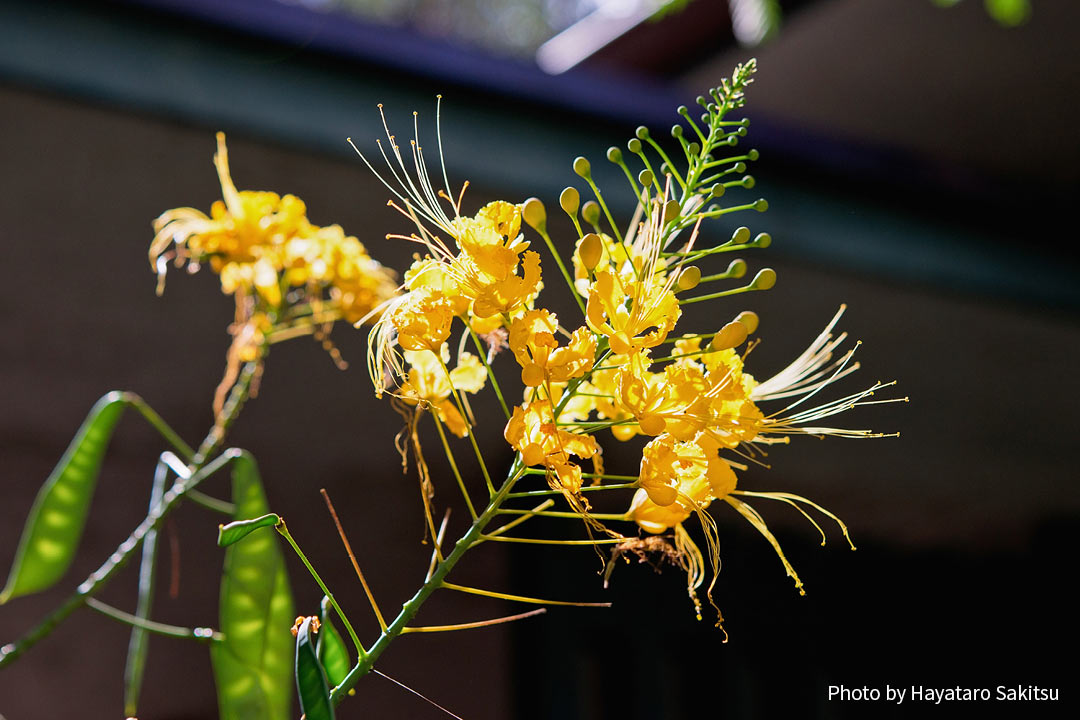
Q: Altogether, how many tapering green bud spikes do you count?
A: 1